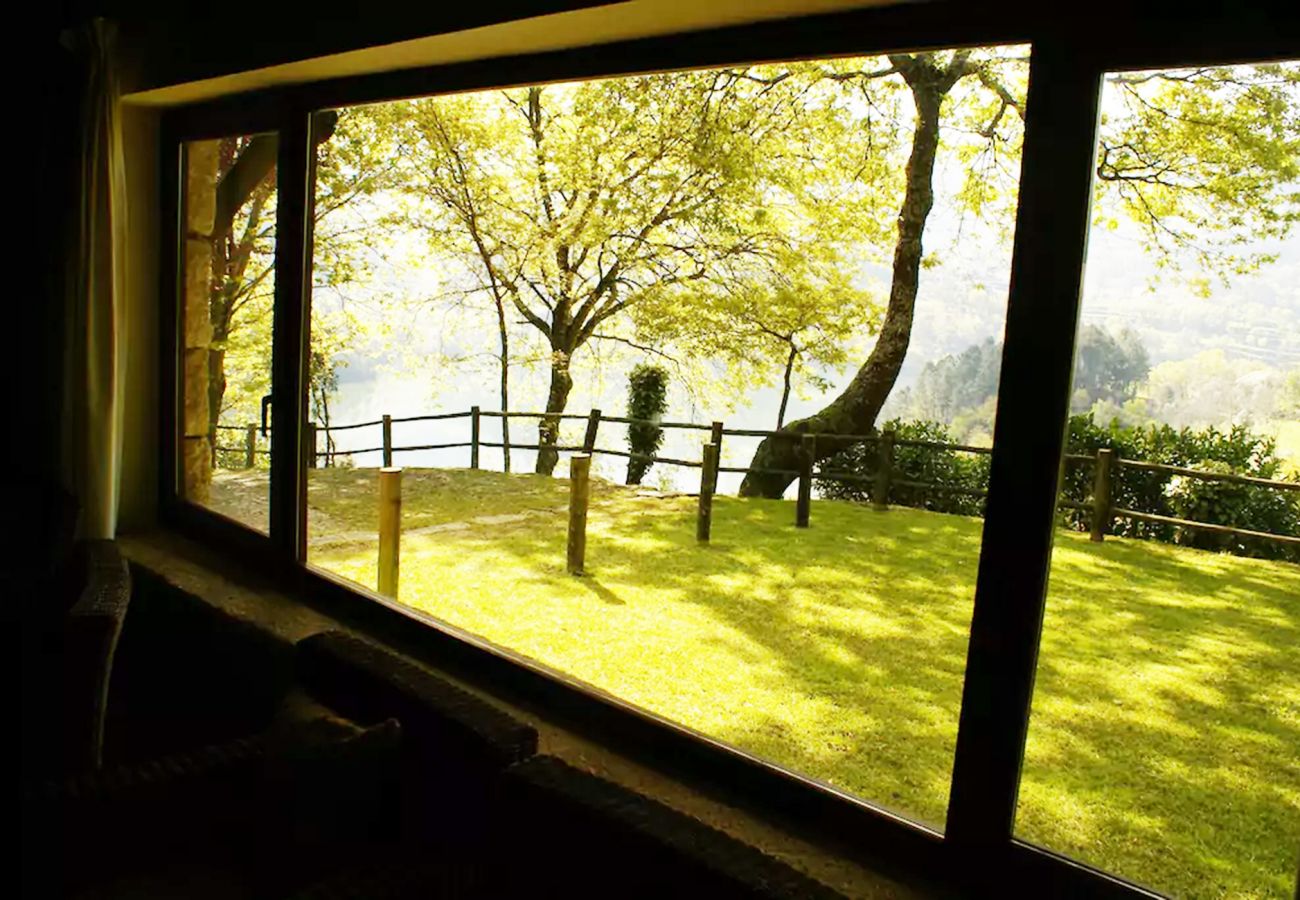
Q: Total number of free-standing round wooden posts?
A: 4